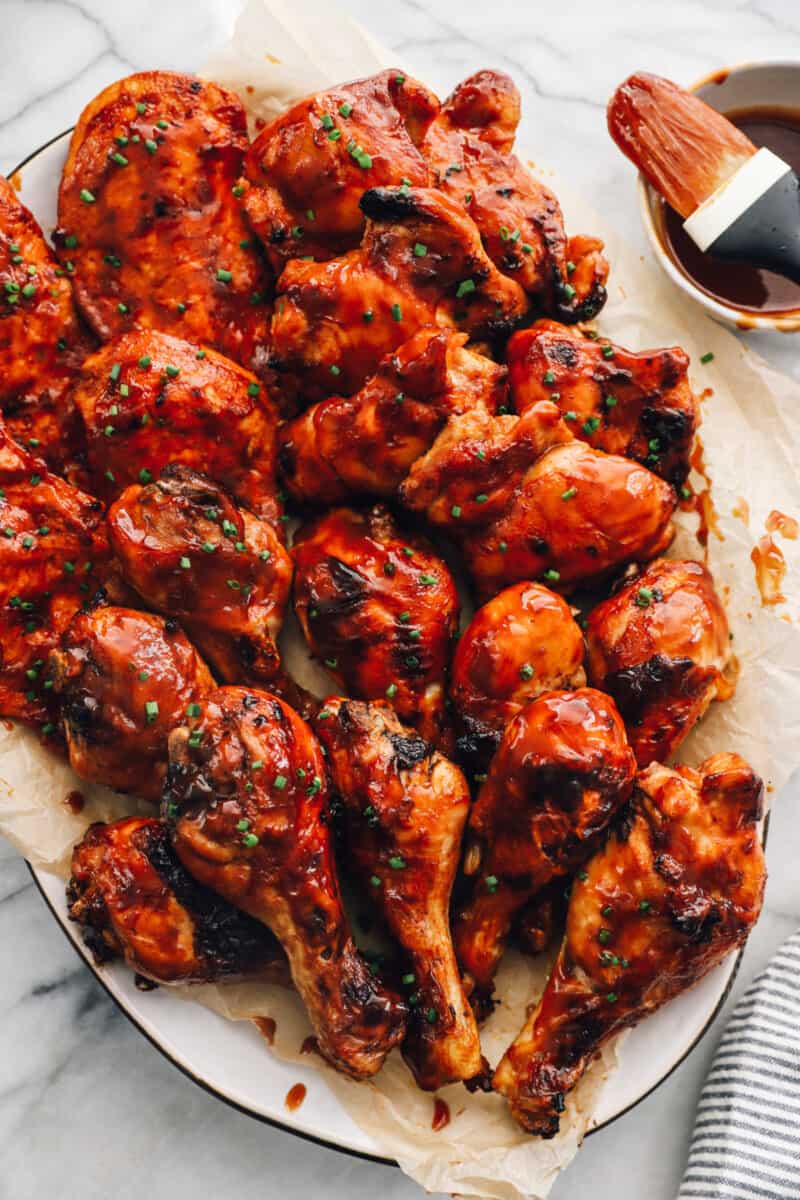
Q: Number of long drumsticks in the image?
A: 4